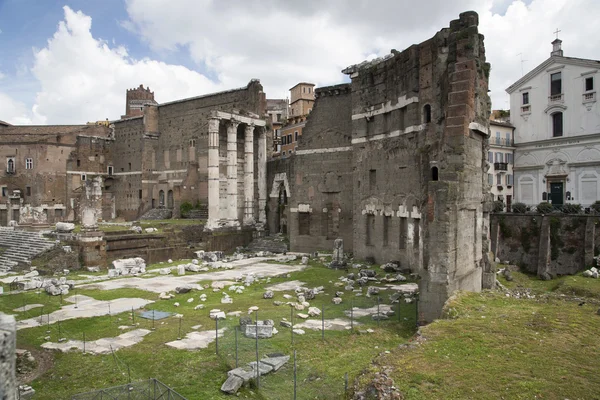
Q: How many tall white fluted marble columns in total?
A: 4